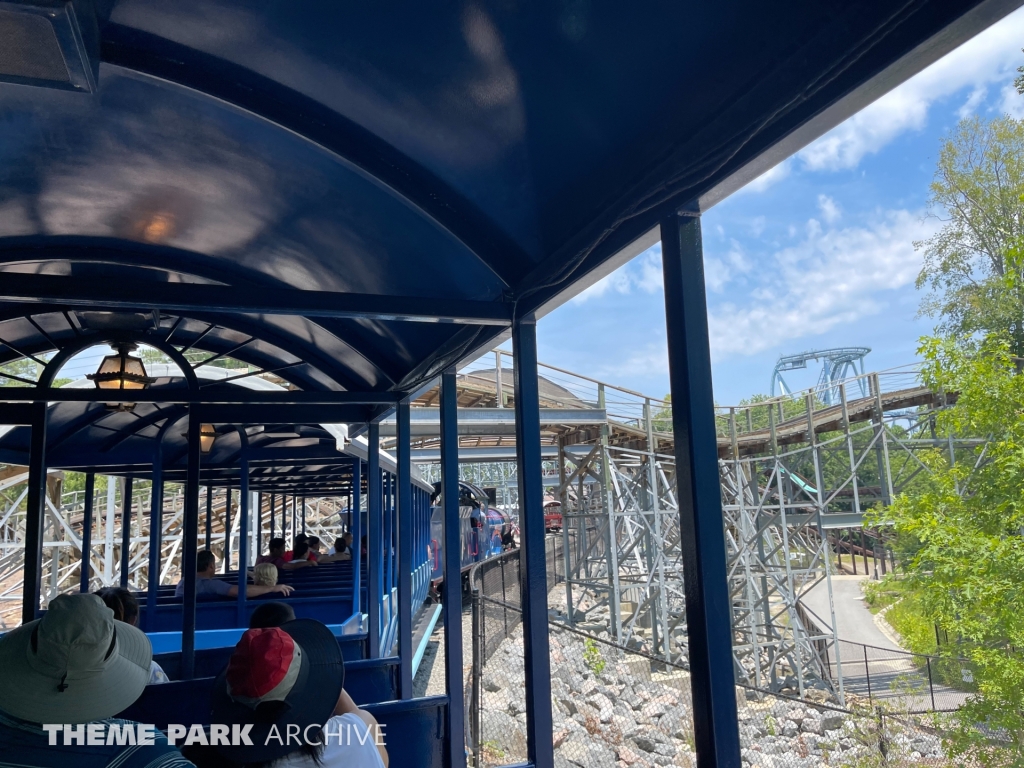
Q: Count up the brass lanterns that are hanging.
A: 2